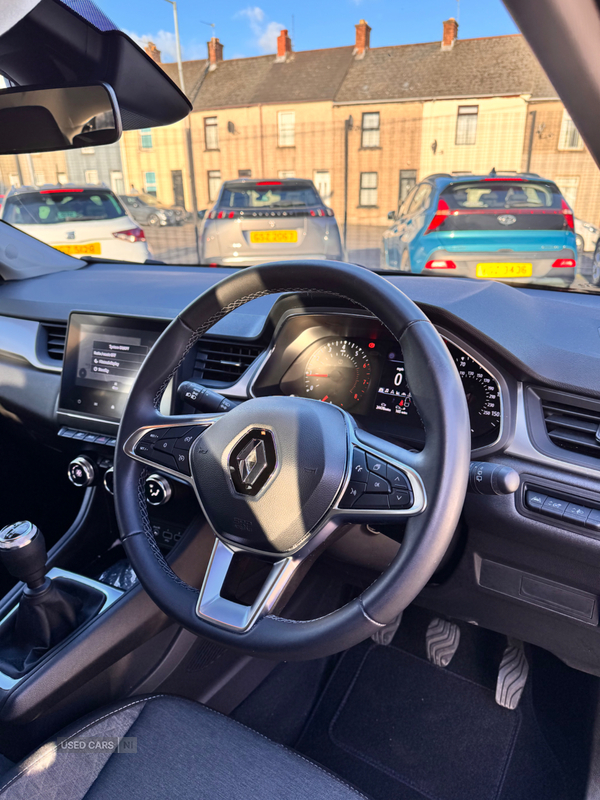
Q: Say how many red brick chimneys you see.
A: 5